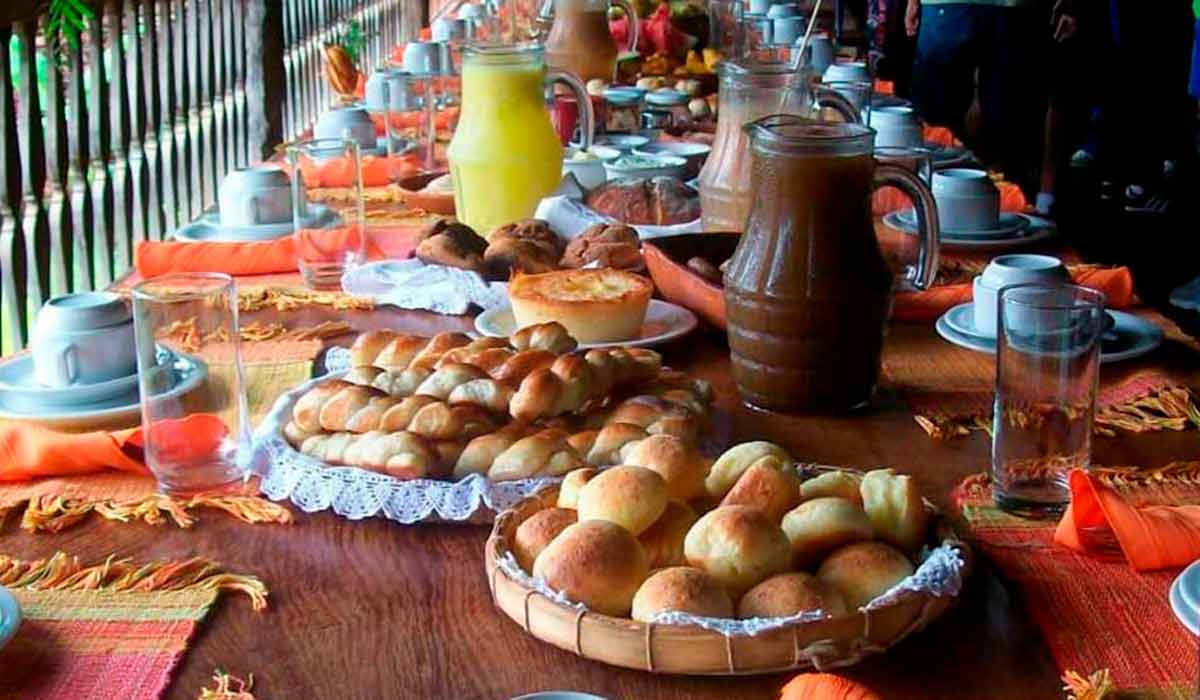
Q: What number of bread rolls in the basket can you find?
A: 15